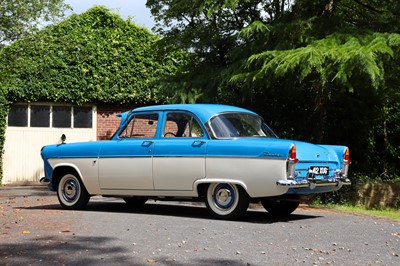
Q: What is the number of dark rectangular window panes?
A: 4